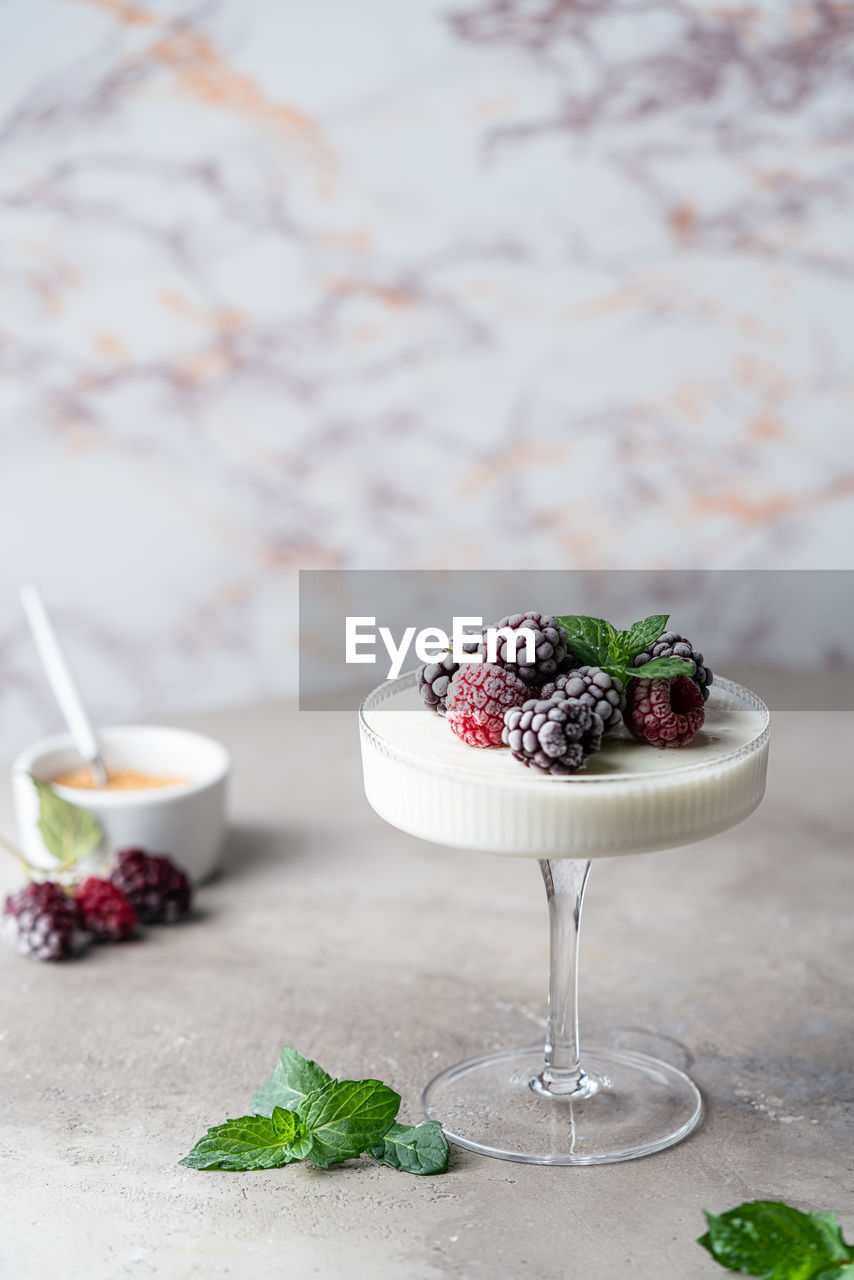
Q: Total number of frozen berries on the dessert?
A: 7